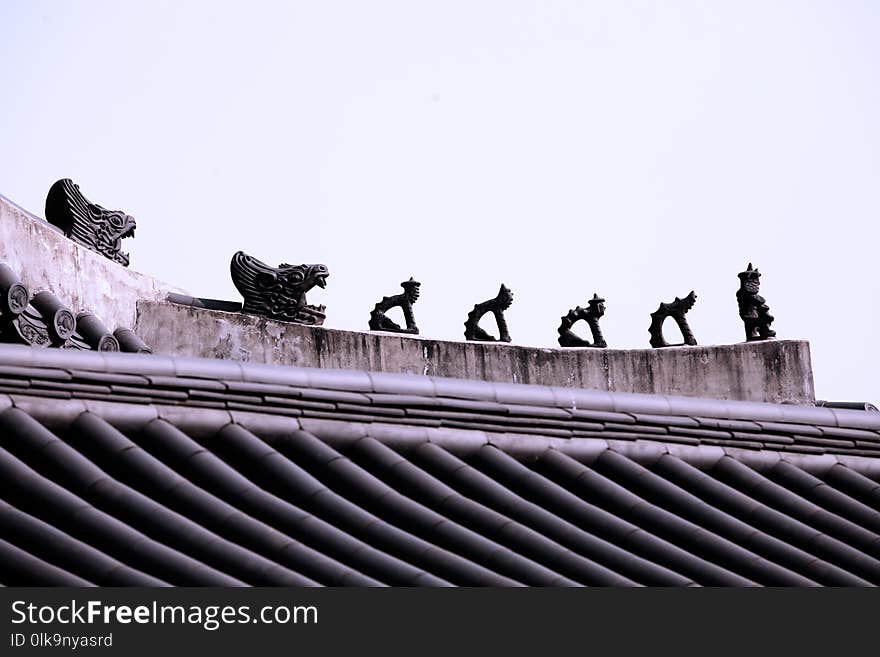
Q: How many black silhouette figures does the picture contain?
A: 7